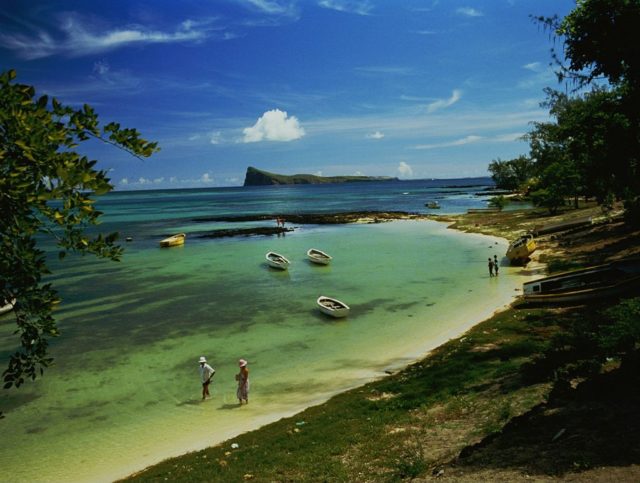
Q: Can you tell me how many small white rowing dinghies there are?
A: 3